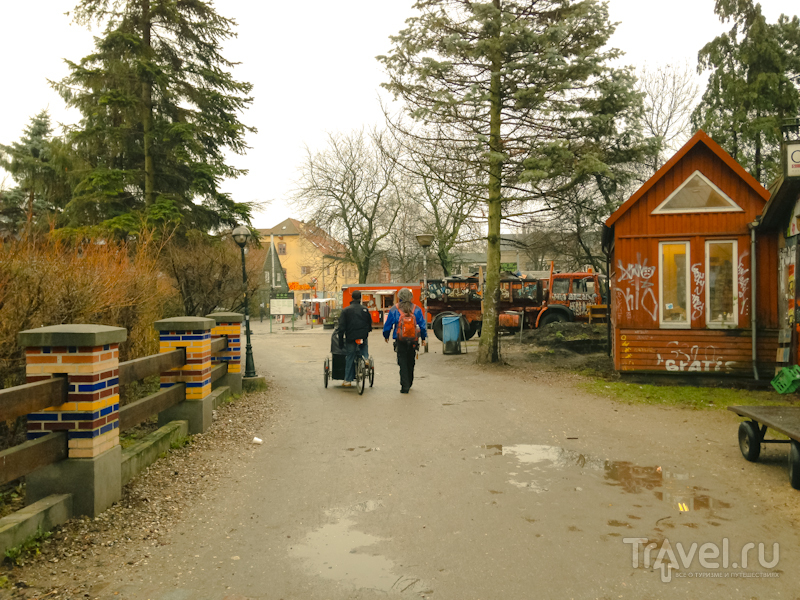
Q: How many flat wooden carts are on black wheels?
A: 1